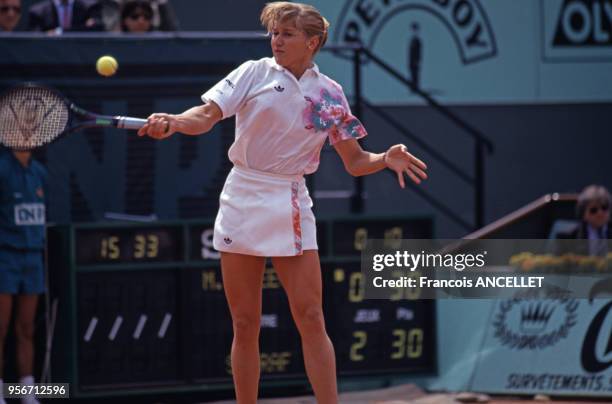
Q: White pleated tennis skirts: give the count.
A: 1